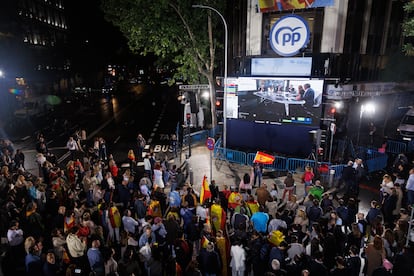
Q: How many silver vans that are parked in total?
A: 1